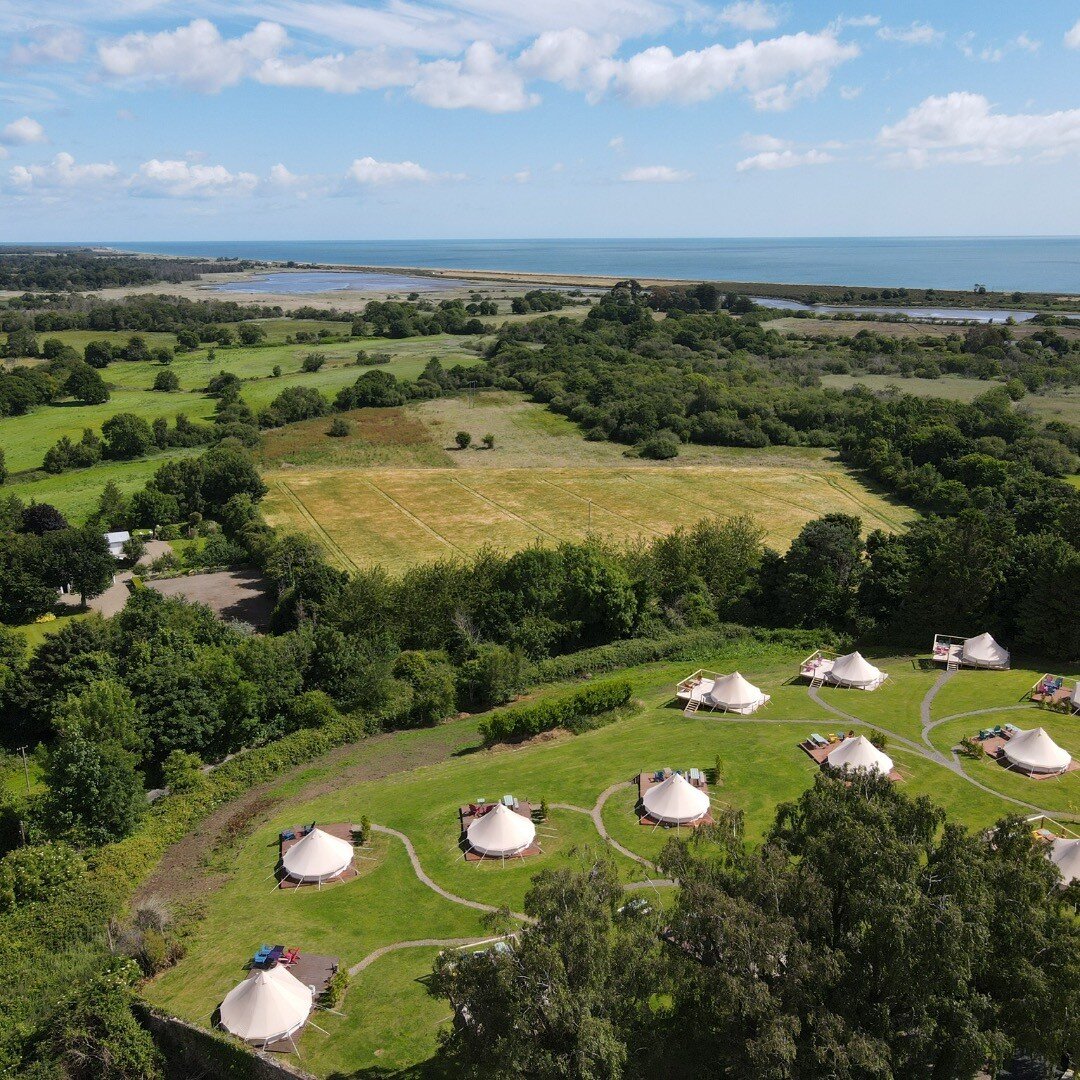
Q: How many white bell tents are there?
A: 11